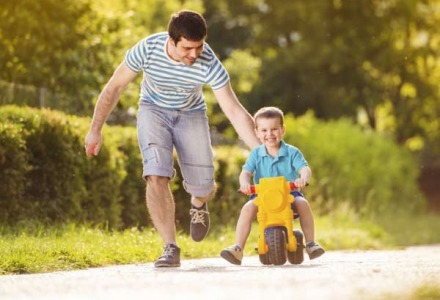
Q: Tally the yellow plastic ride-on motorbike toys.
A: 1